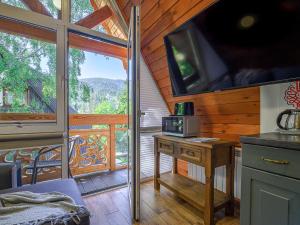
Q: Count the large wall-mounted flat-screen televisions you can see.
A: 1